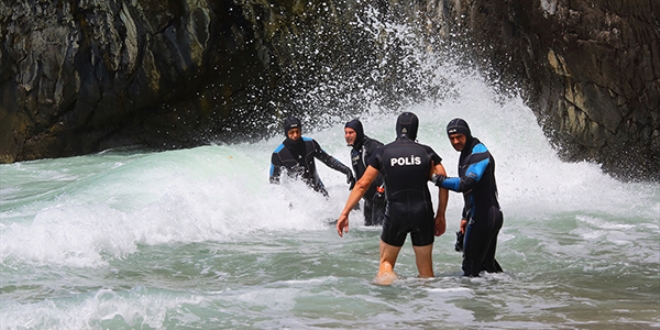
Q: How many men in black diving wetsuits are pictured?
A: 4